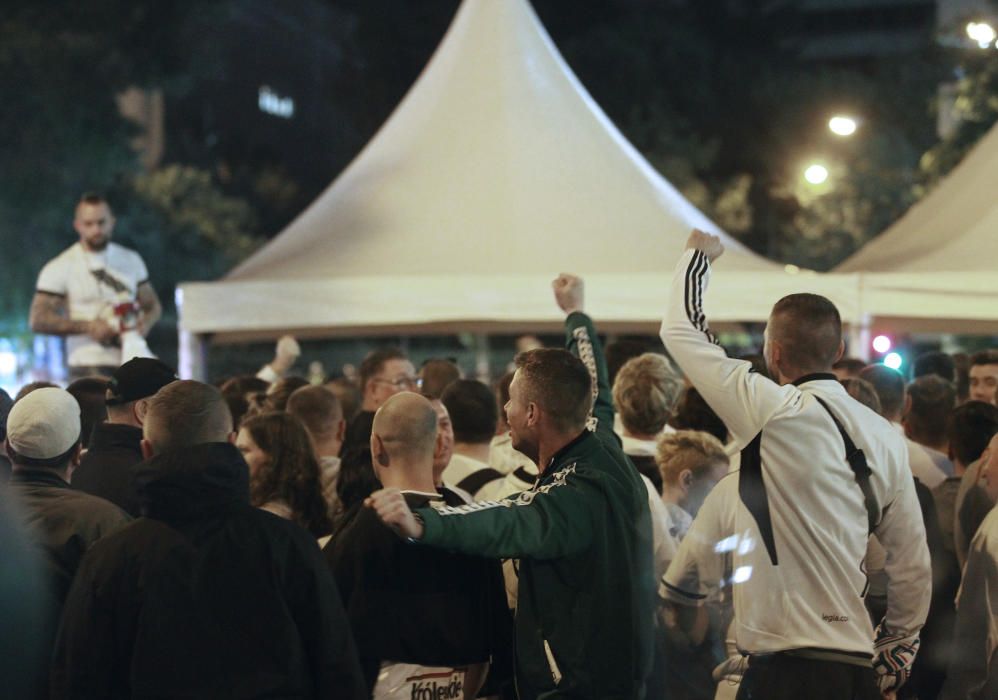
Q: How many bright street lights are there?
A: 3